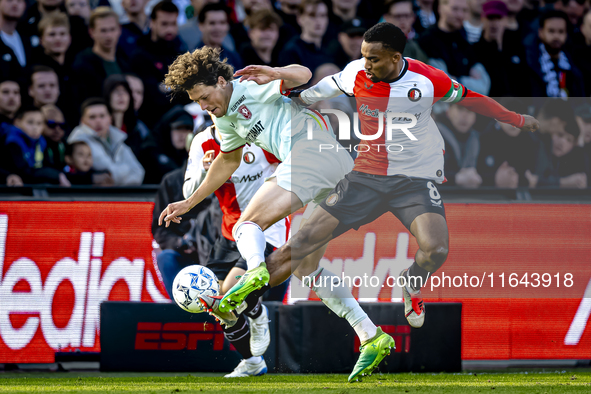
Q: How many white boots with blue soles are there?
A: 2